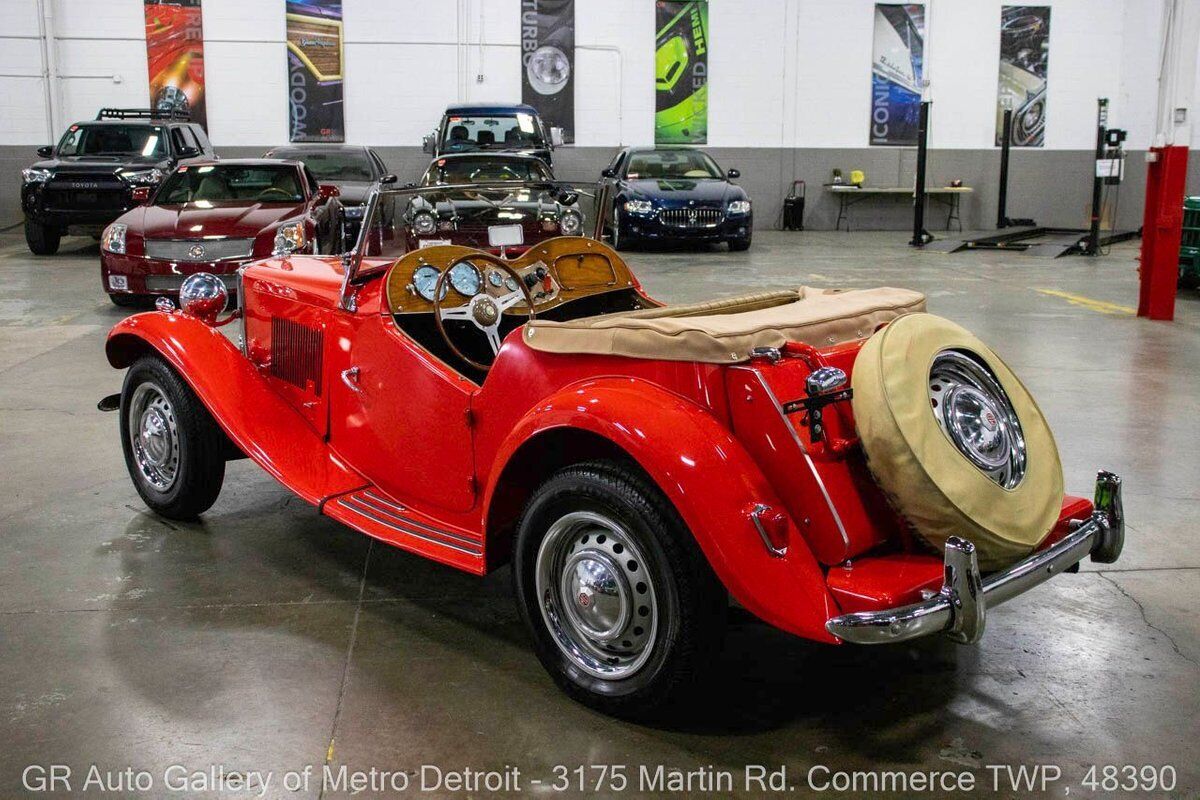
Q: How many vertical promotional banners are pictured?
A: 6